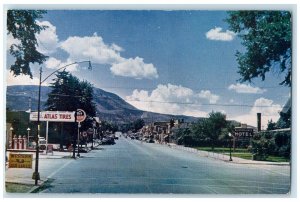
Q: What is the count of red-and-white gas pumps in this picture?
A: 3